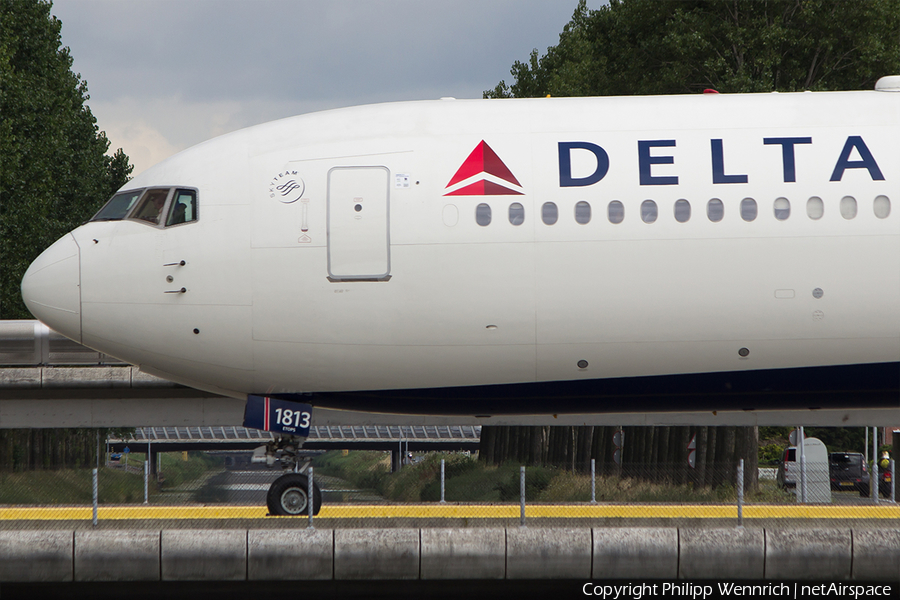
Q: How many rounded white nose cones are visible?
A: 1